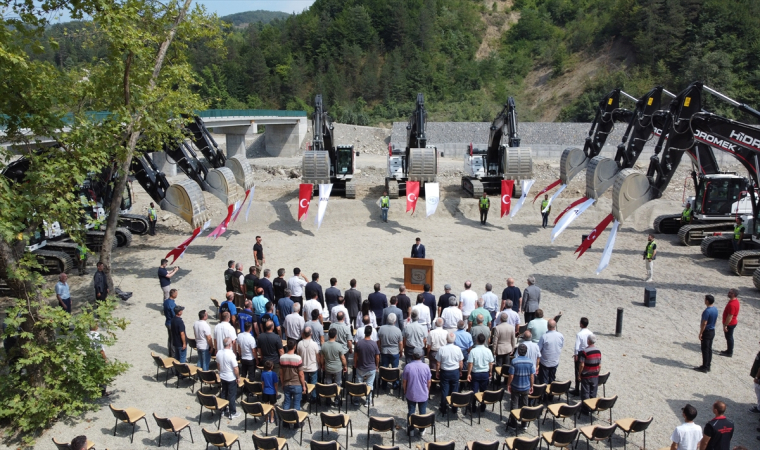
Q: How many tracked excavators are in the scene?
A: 9